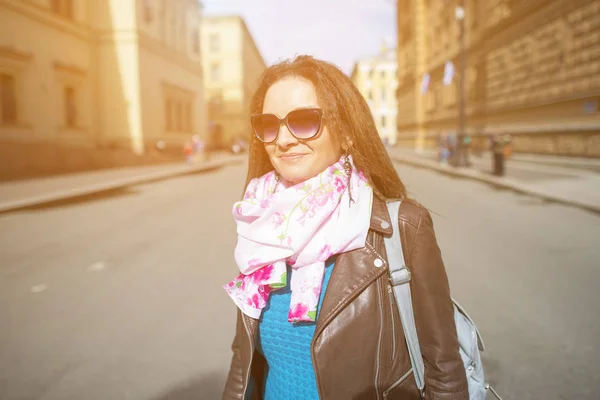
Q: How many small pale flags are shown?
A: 2